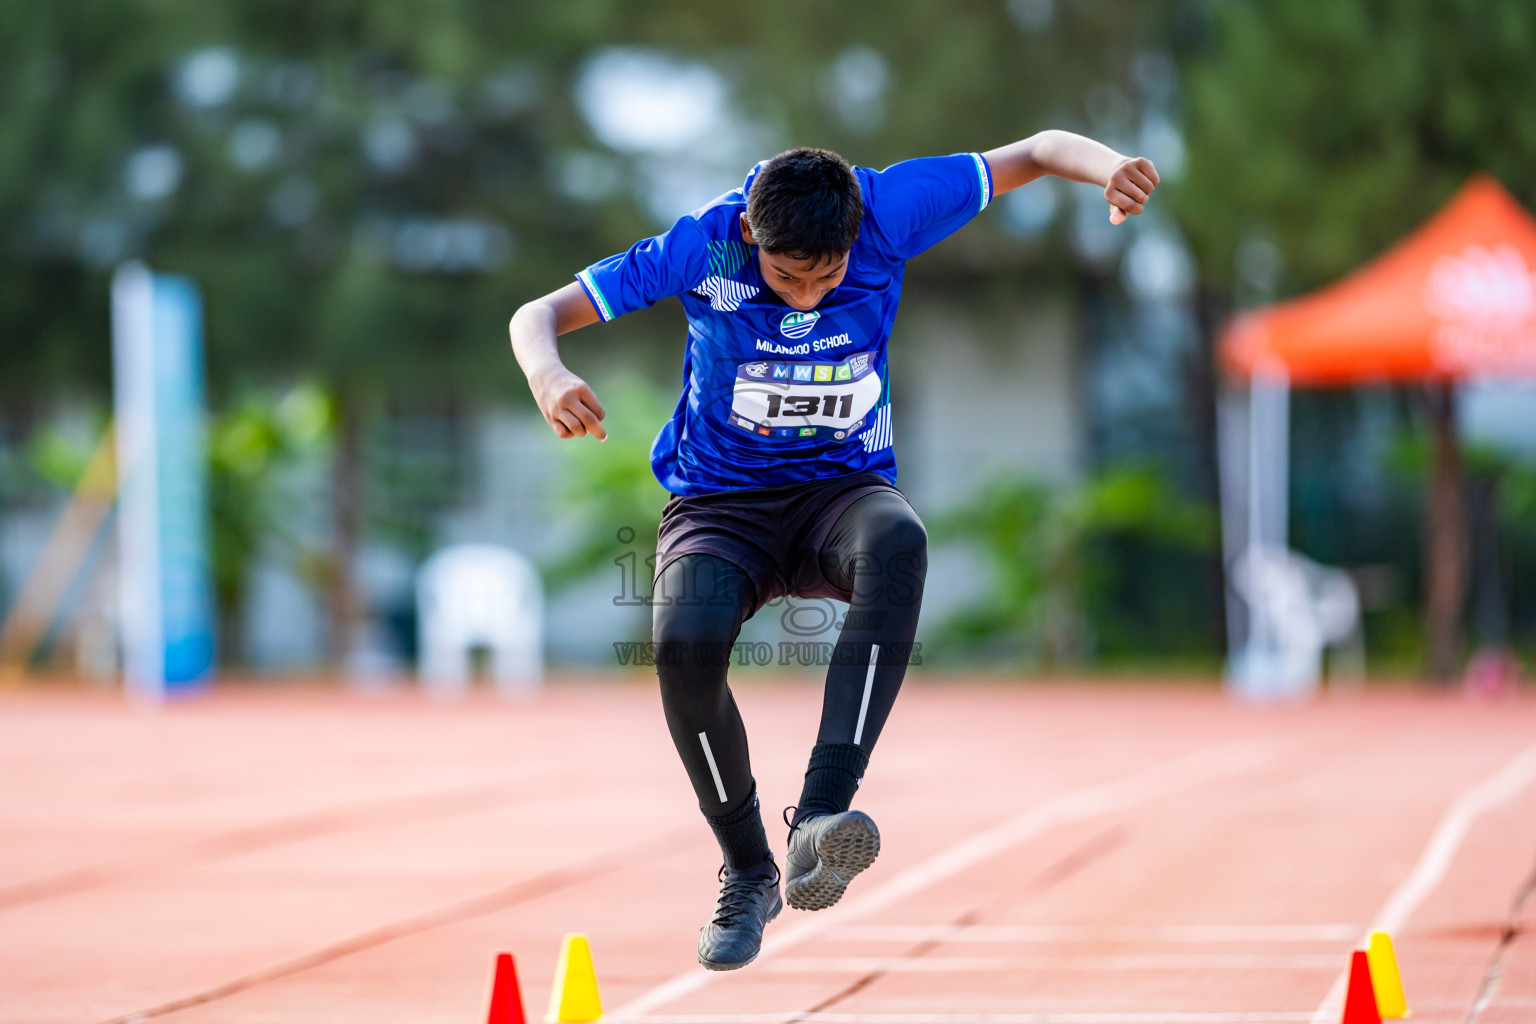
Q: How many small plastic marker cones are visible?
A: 4